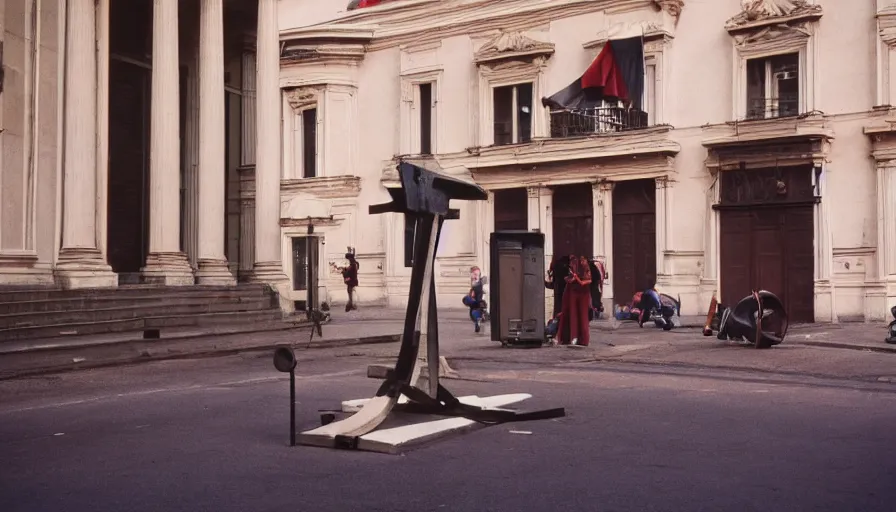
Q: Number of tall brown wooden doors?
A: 4